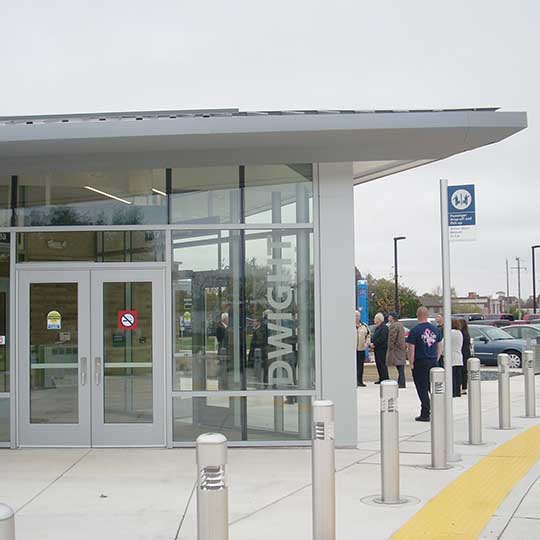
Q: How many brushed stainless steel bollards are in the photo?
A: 8